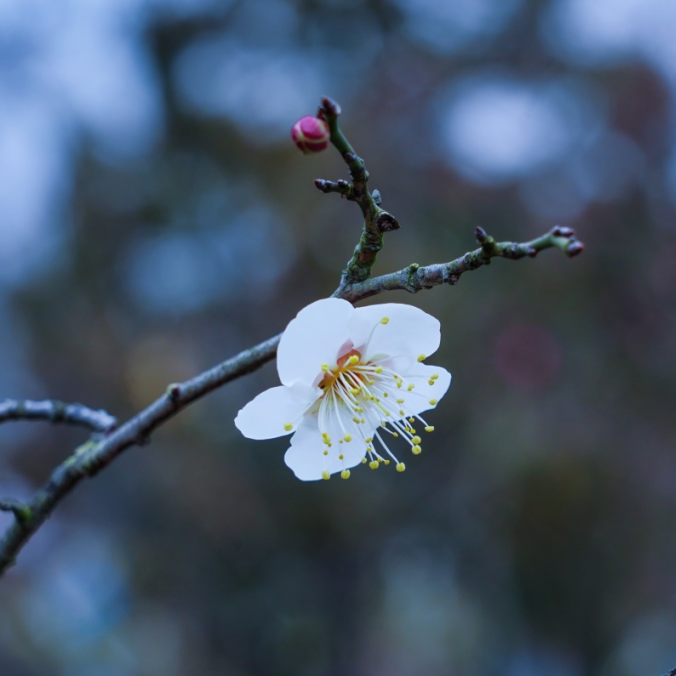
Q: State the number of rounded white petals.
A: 5